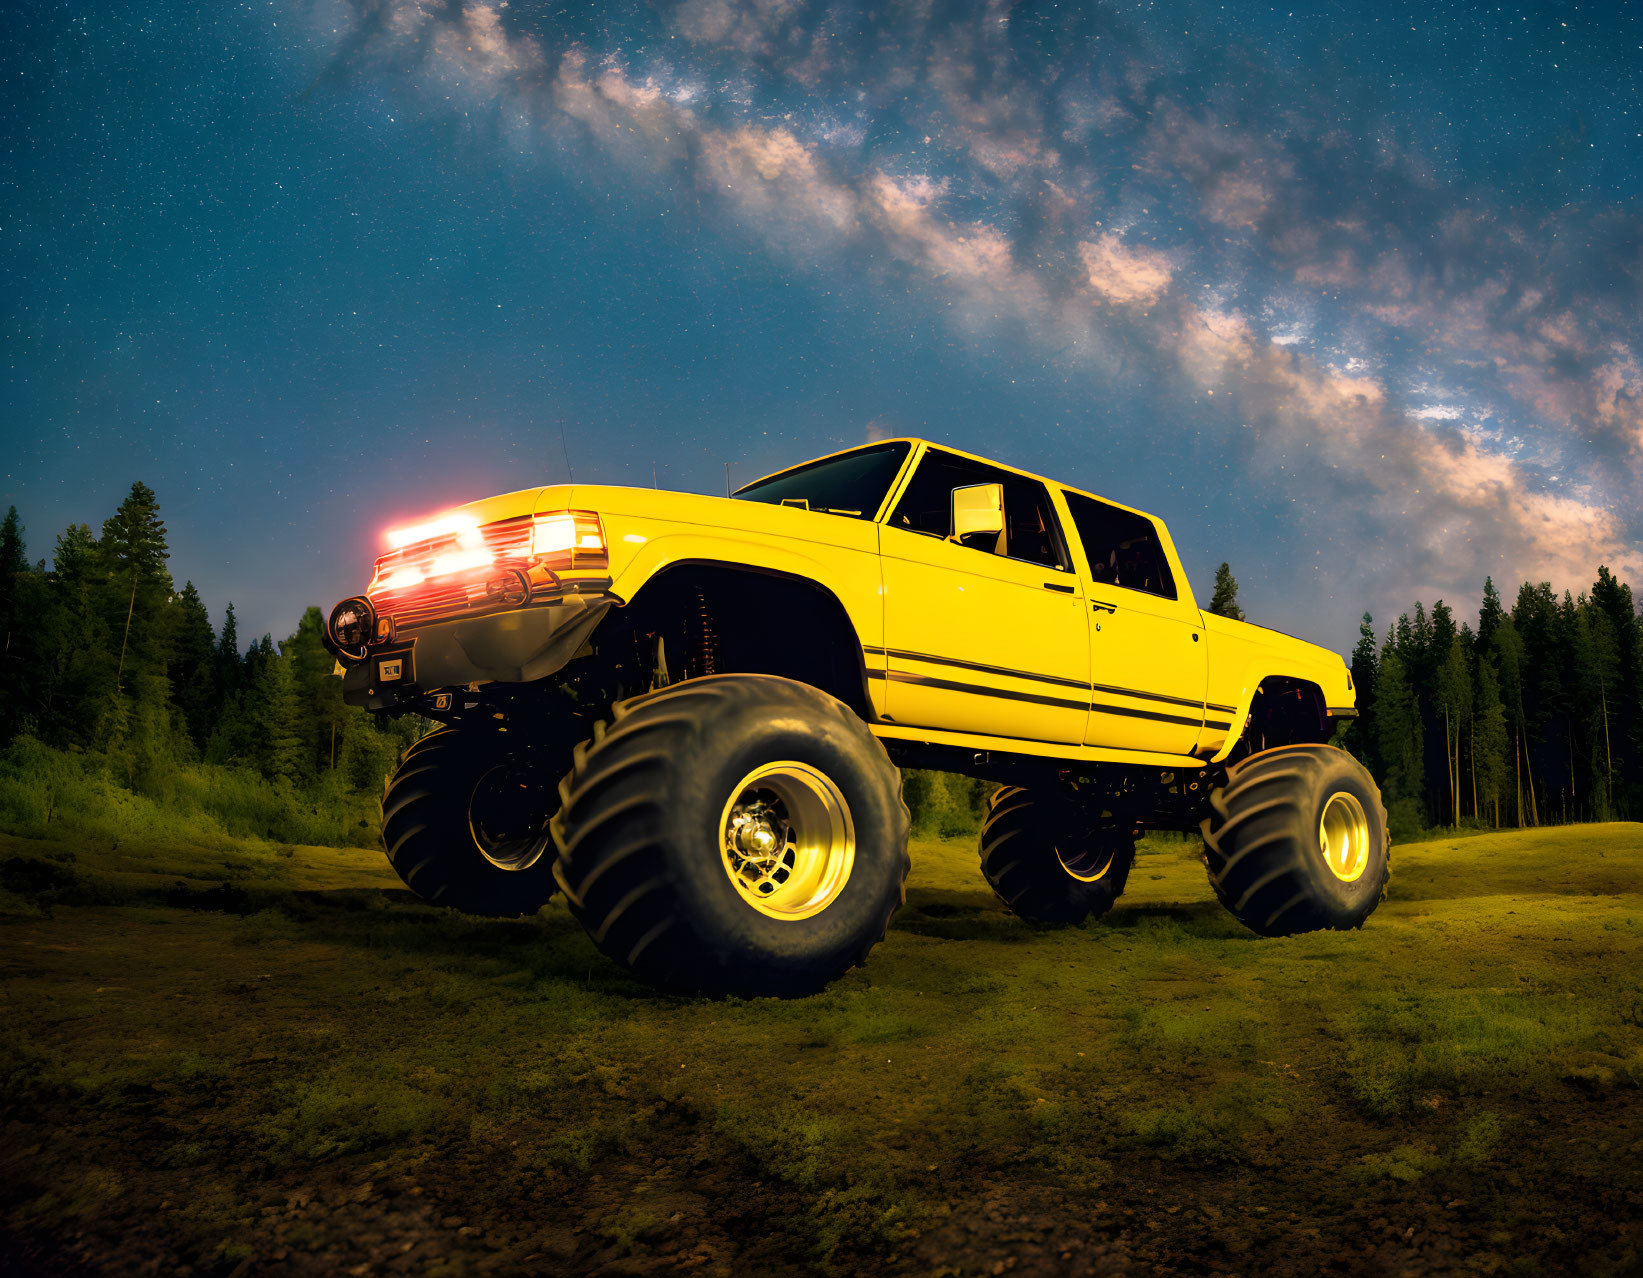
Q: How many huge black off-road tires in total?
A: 4